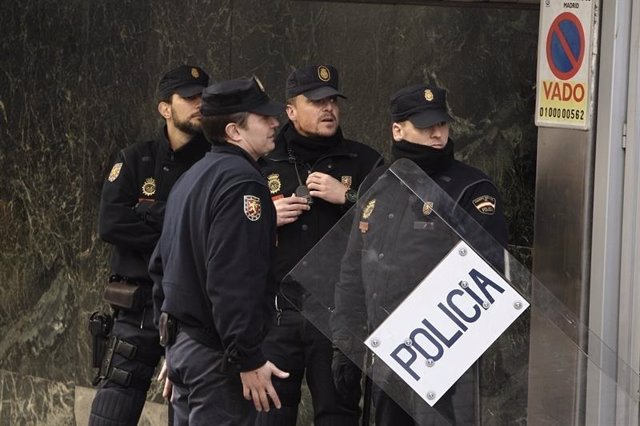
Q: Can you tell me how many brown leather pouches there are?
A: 1